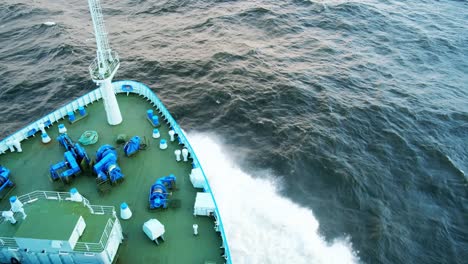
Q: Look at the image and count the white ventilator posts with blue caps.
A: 7